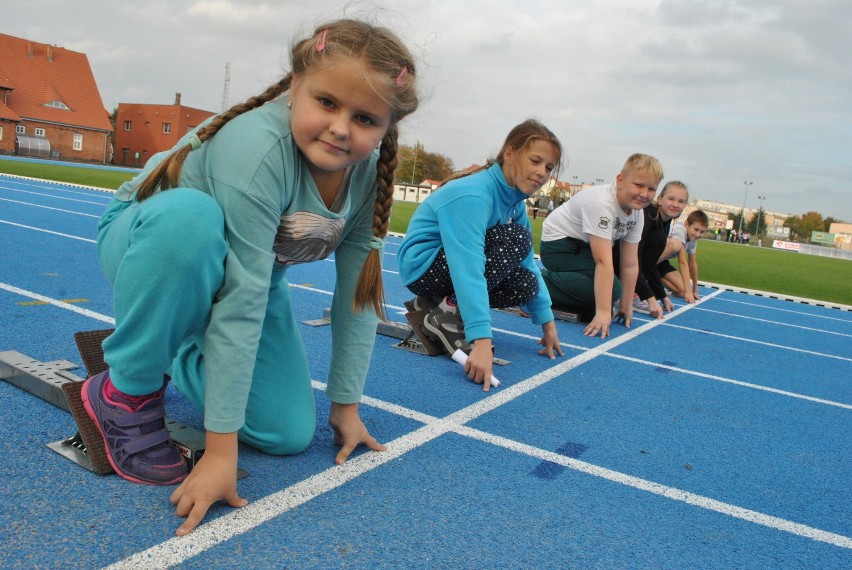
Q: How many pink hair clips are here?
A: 2